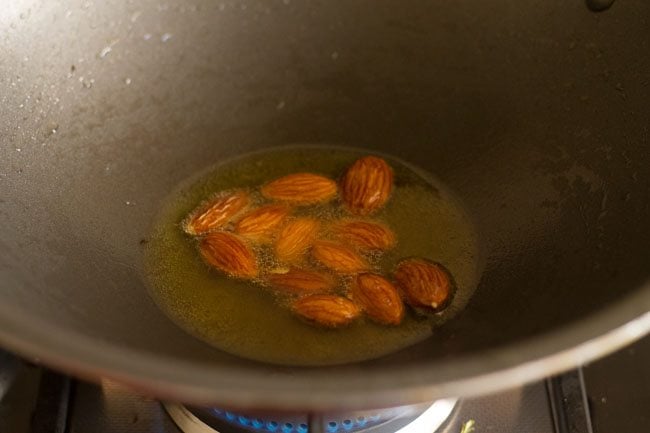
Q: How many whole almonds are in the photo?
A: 12